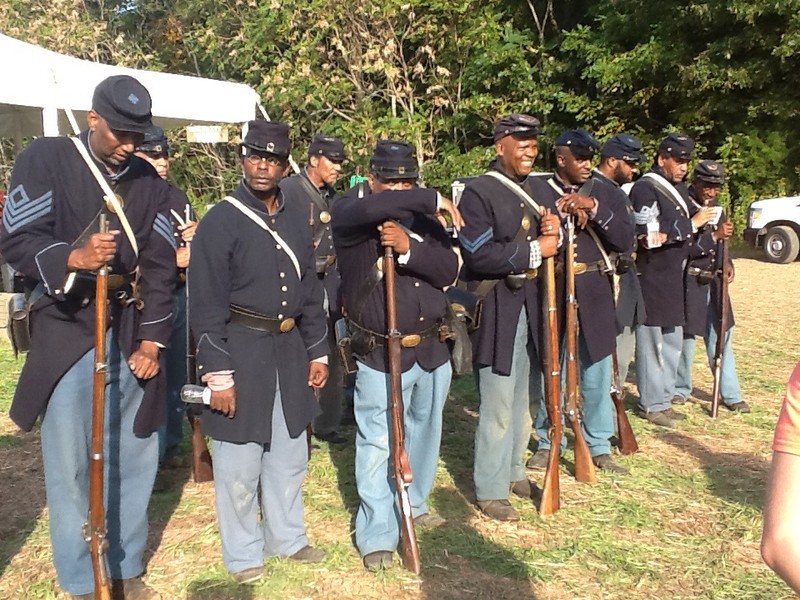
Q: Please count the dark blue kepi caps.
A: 10